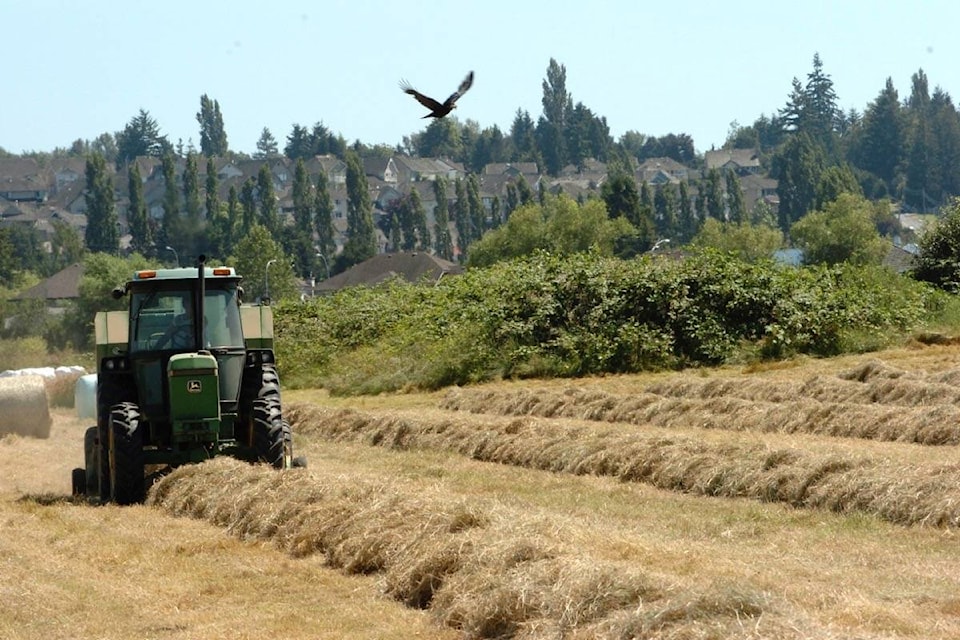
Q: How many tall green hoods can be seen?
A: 1